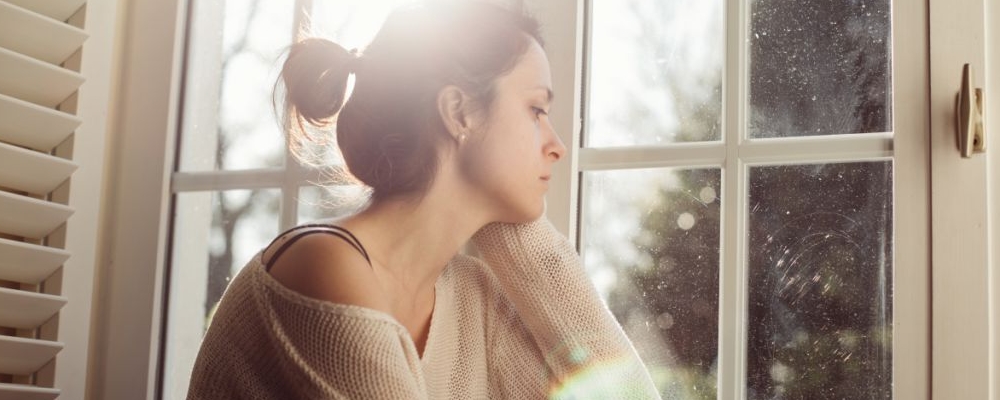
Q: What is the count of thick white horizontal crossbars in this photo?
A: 2